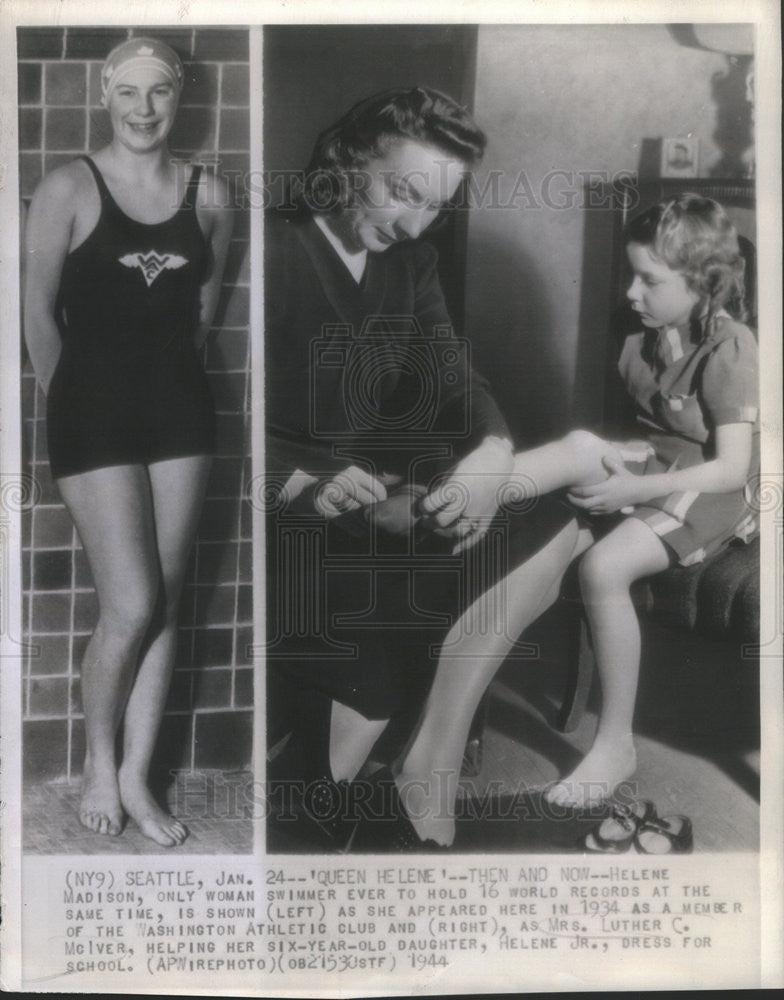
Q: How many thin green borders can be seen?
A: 0